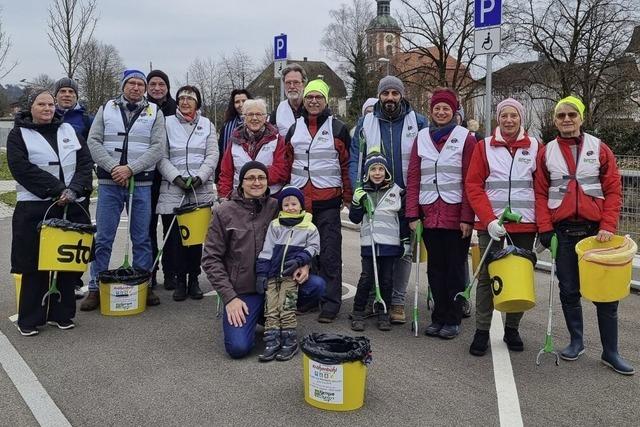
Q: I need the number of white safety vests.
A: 11